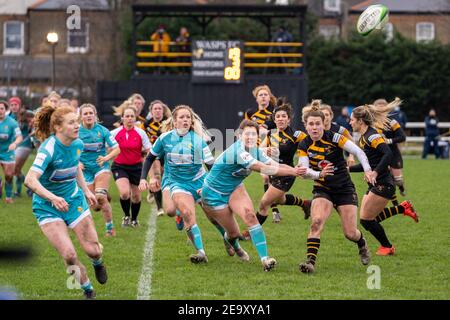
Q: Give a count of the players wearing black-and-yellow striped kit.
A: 8